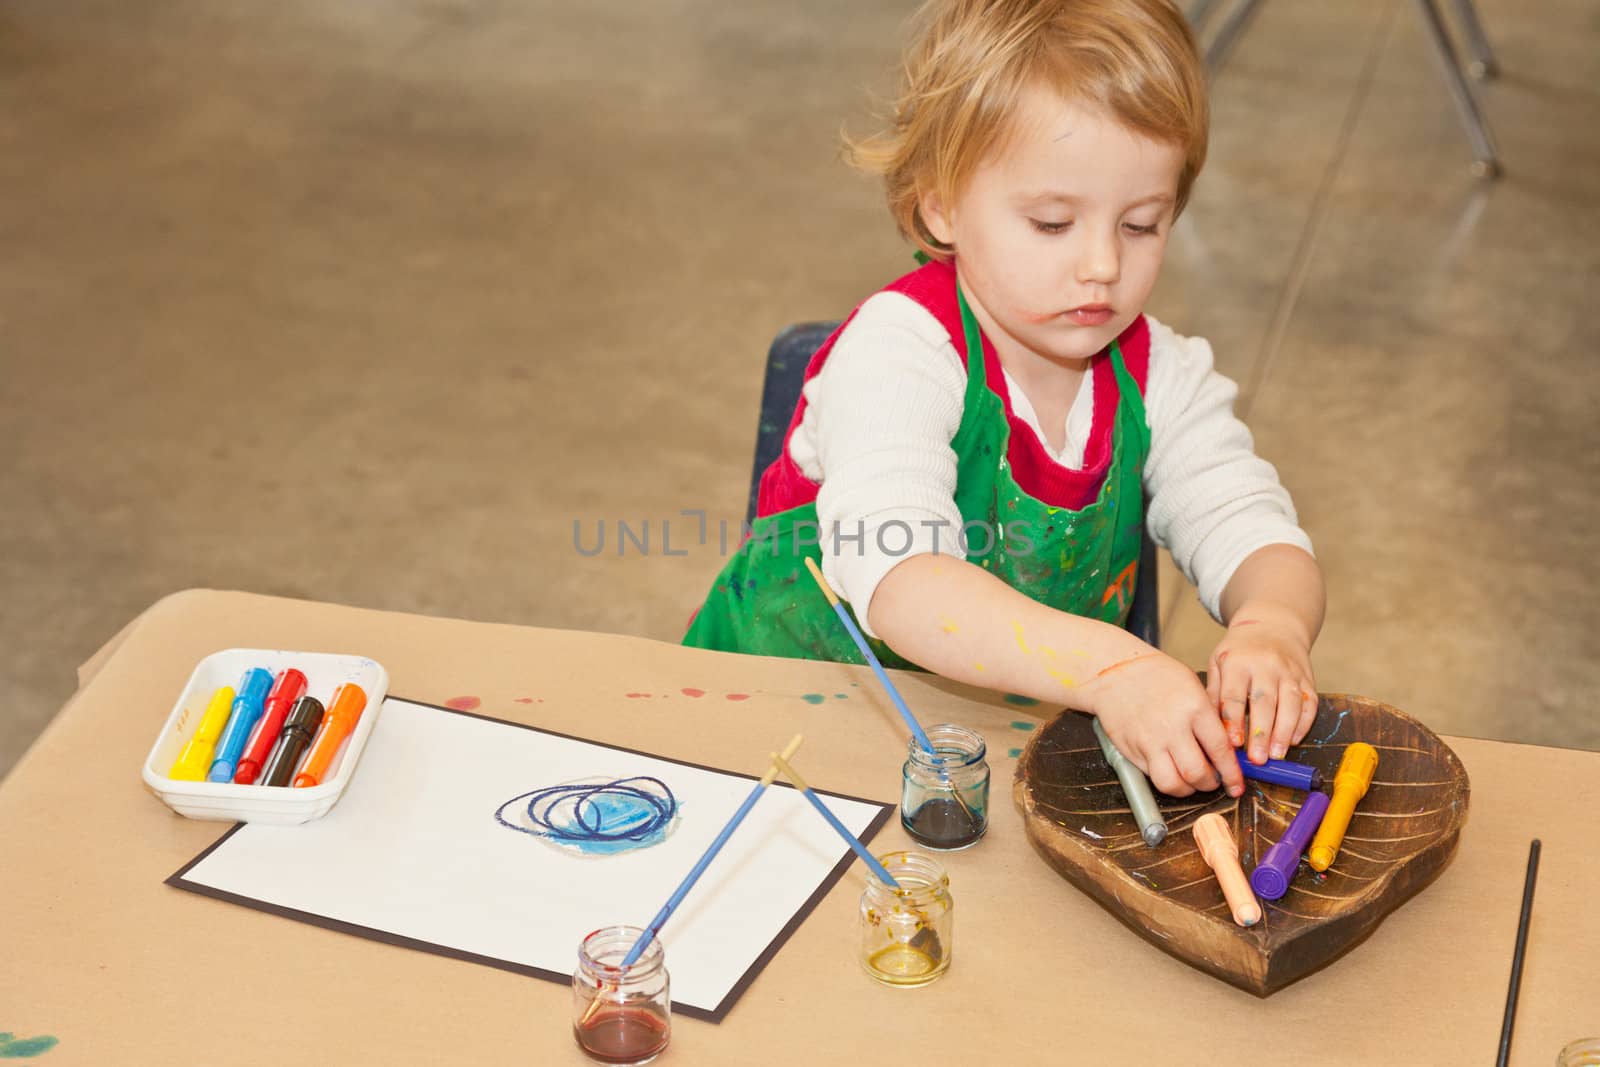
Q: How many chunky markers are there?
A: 10